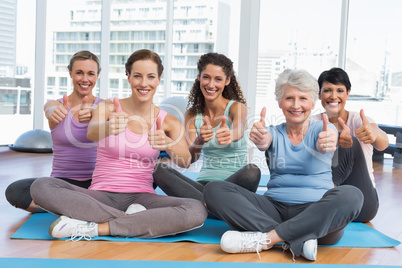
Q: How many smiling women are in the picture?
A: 5